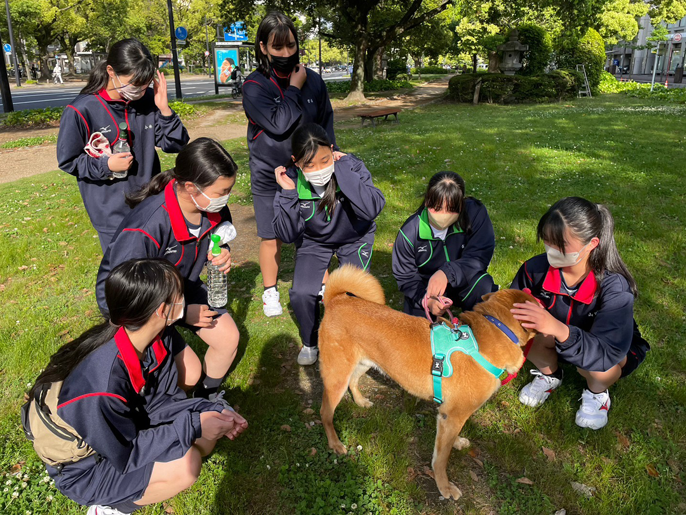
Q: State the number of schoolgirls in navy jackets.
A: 7